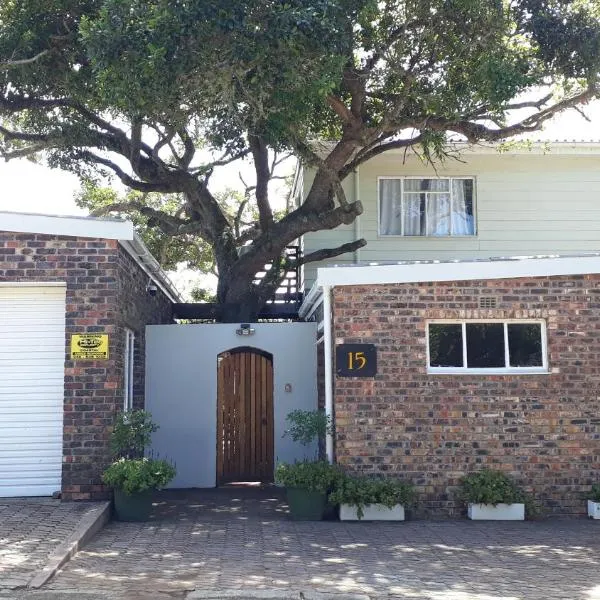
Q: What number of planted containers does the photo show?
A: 5